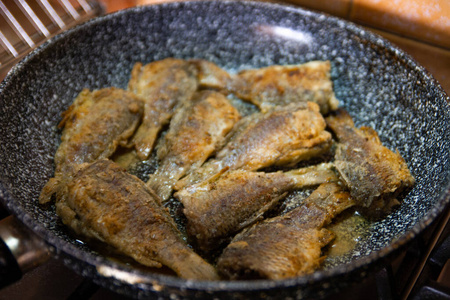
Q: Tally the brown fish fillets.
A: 9